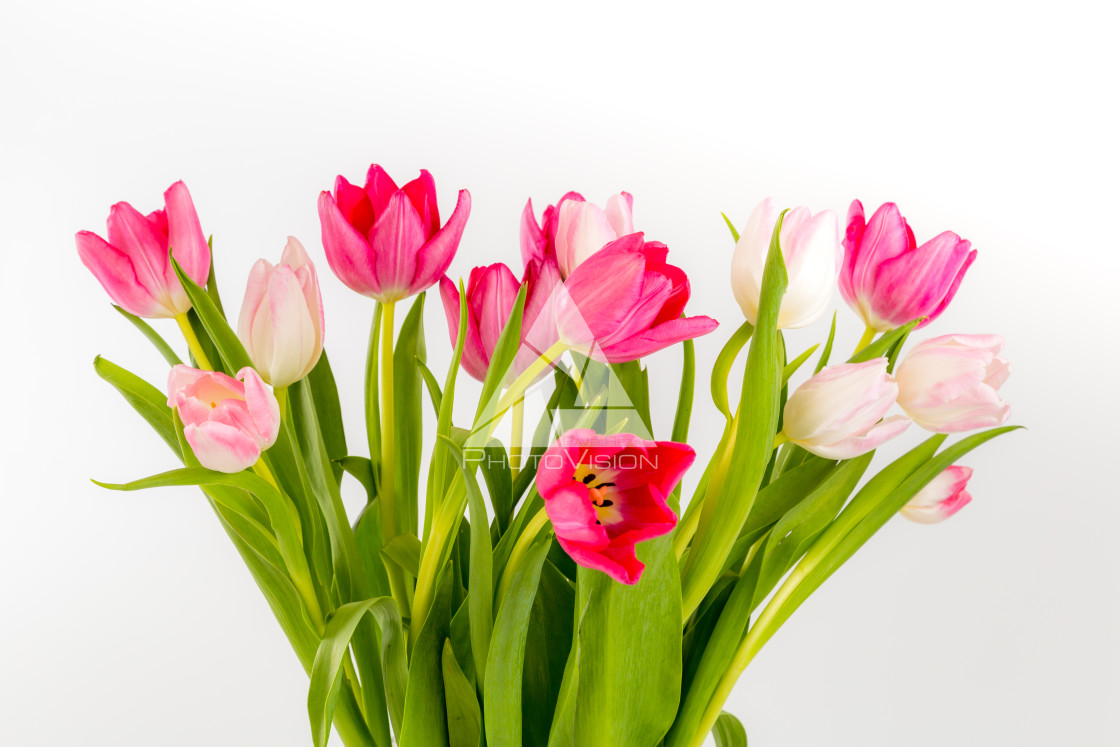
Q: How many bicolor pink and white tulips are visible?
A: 7